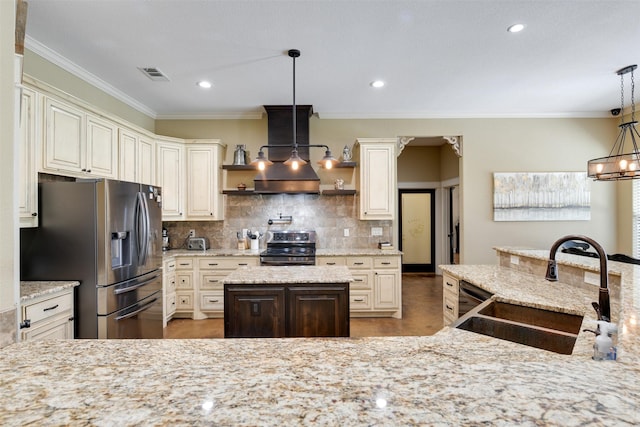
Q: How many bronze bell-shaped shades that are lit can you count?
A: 3